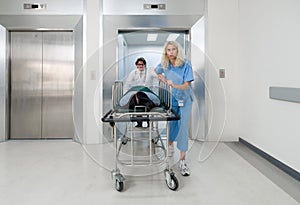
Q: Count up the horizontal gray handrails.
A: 1